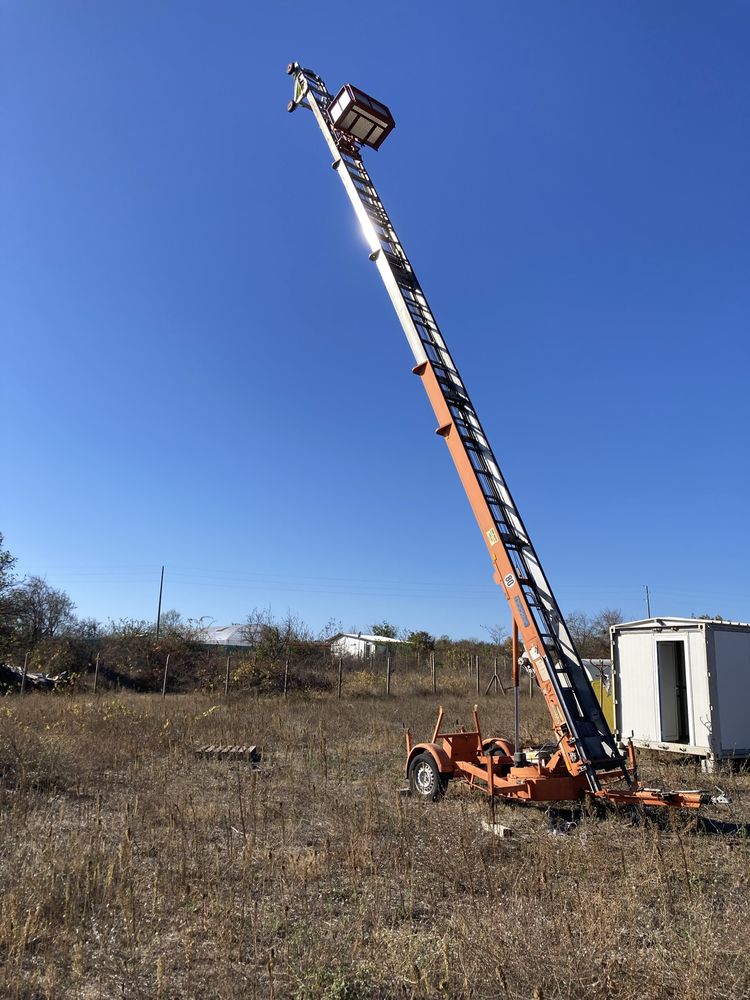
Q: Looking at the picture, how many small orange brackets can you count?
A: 2